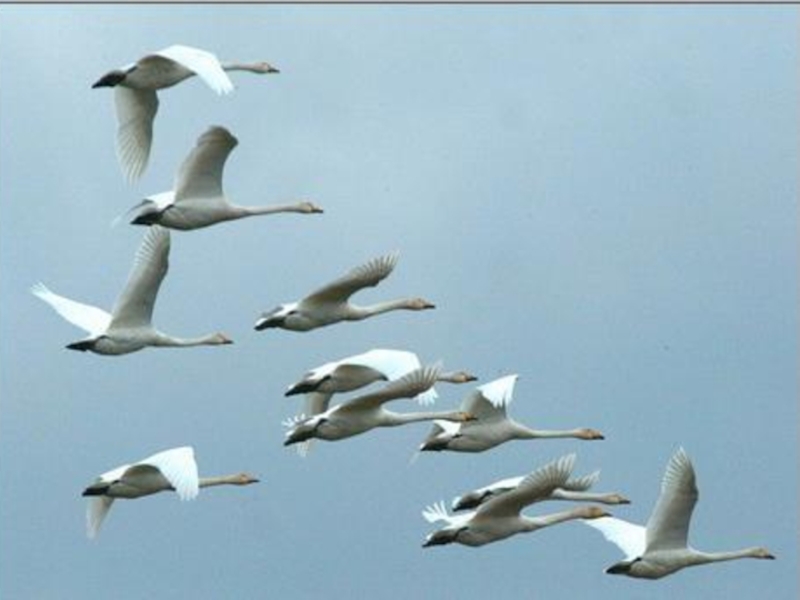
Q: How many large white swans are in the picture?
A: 11